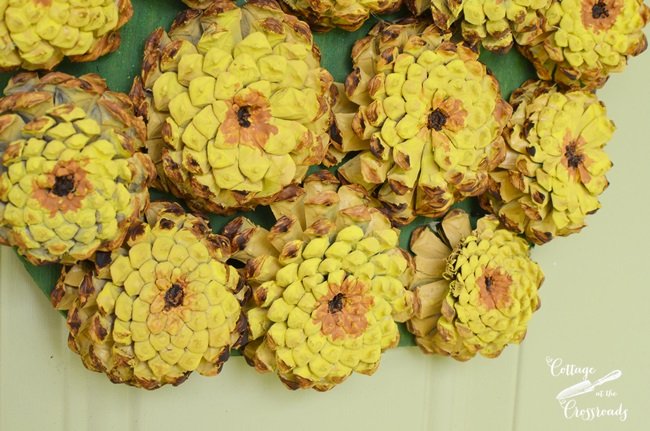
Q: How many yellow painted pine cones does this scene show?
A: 11